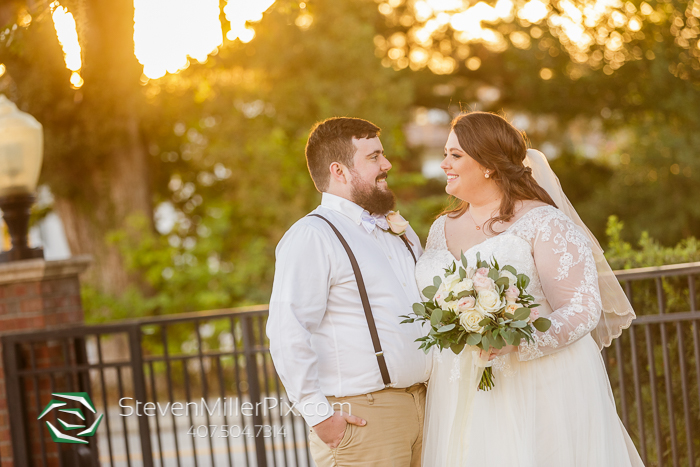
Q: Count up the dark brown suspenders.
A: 2